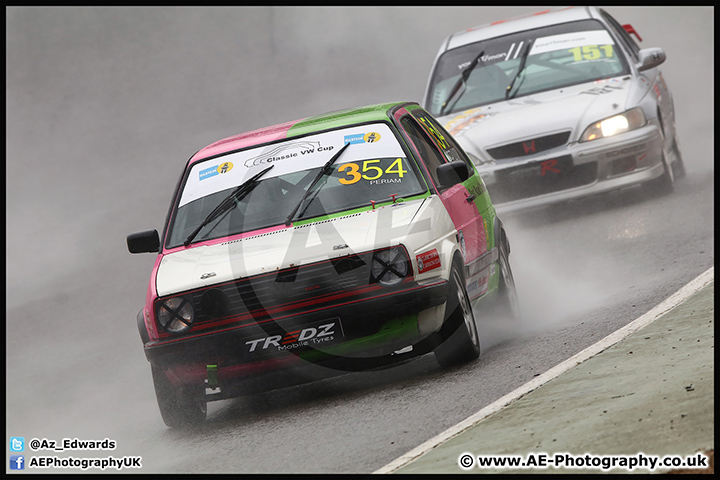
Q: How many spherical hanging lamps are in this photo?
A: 0